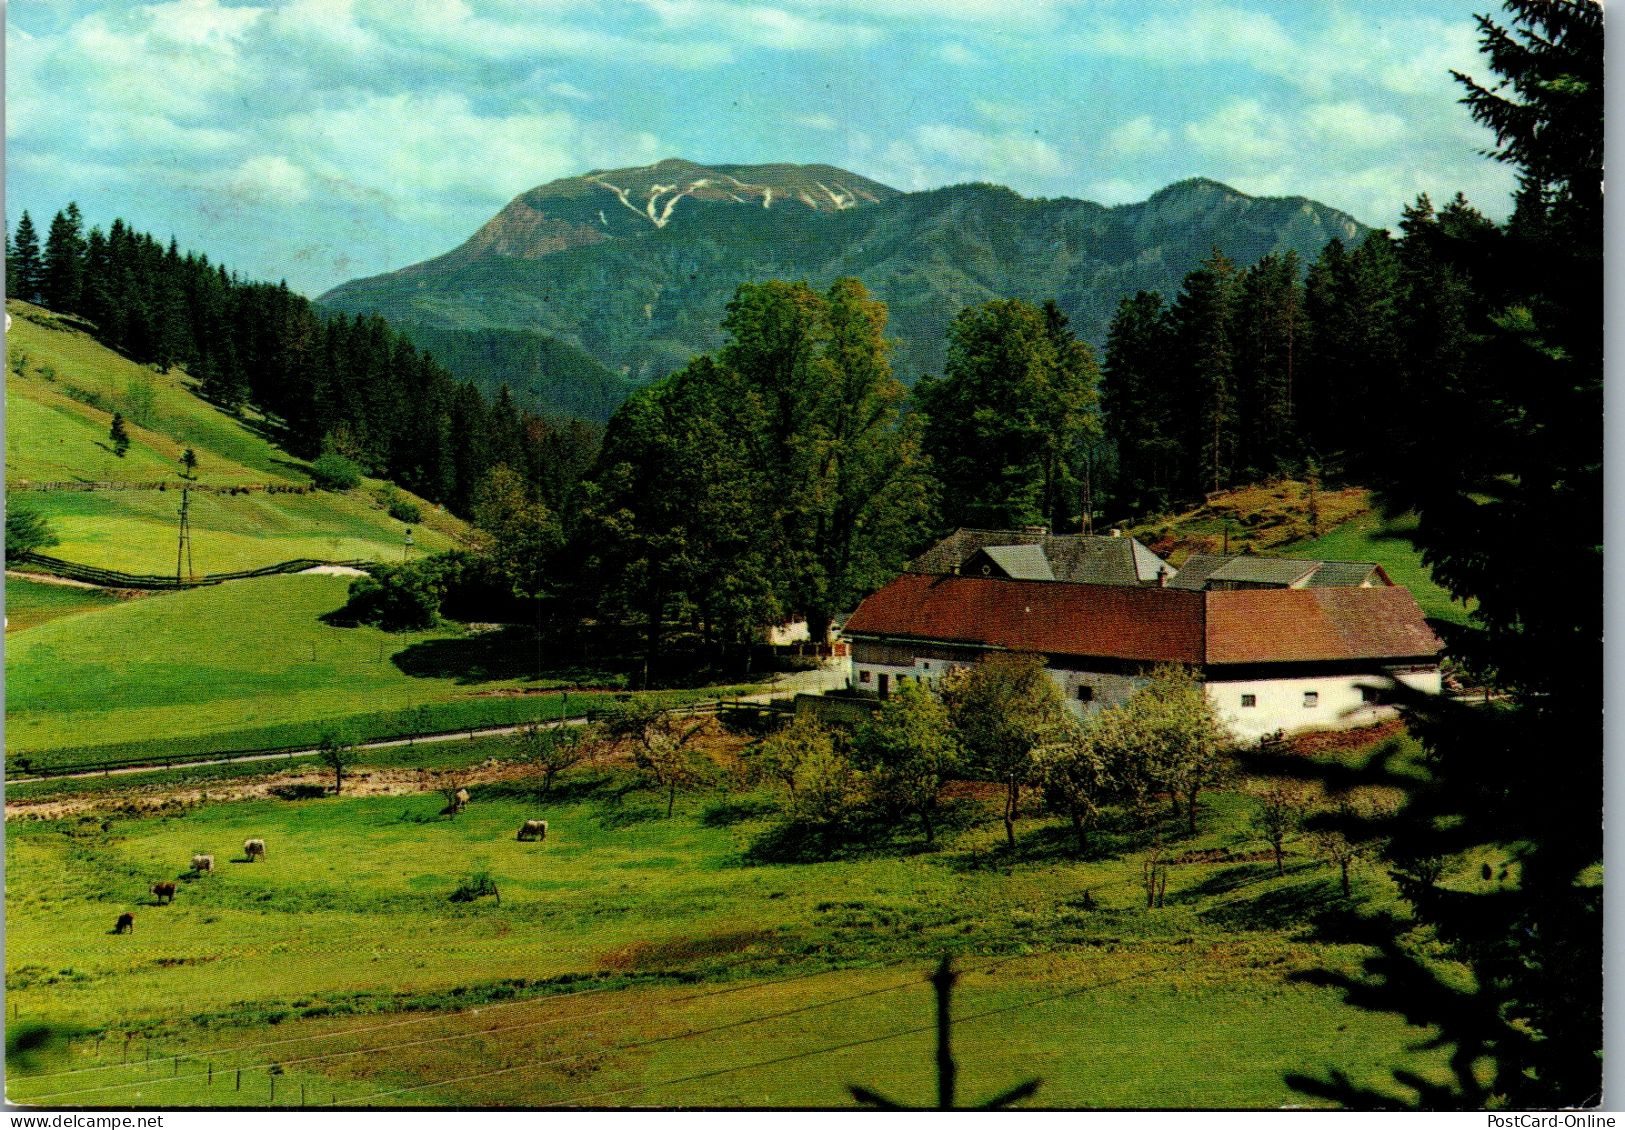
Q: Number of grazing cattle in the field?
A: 6